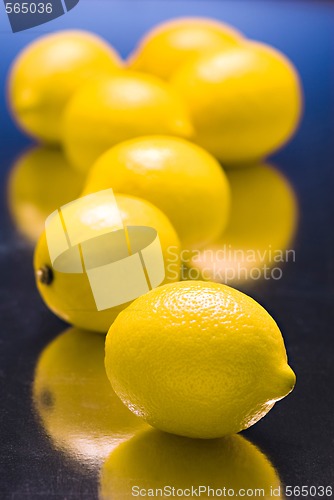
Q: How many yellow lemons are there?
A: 7